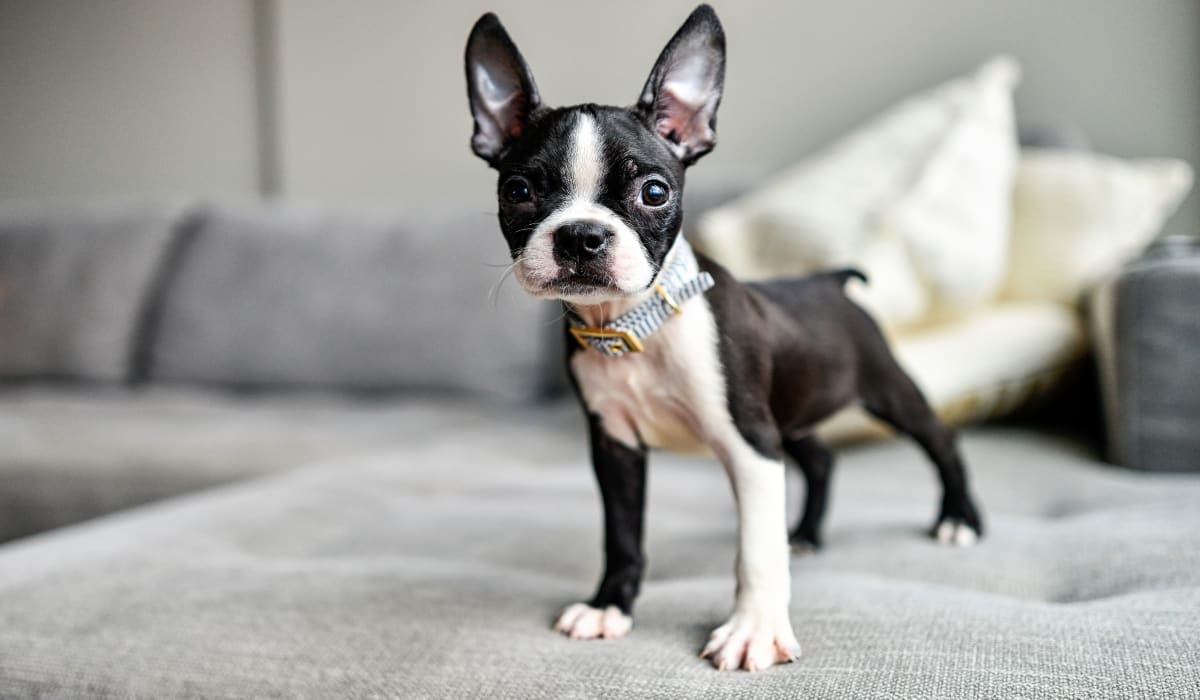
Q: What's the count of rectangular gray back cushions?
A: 2